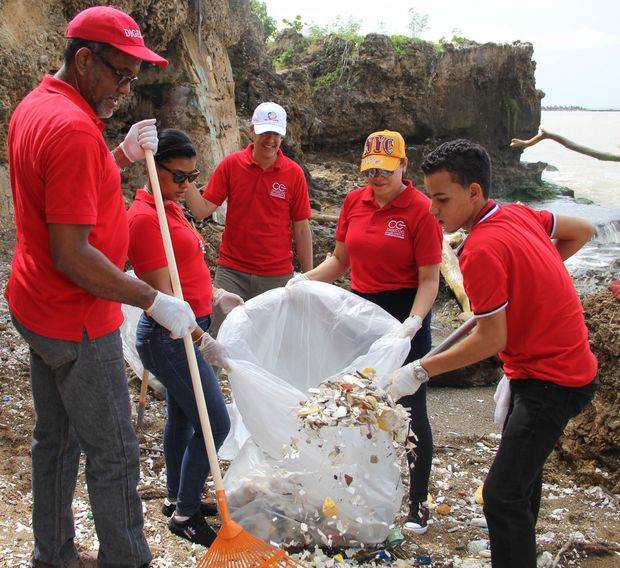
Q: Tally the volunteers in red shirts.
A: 5